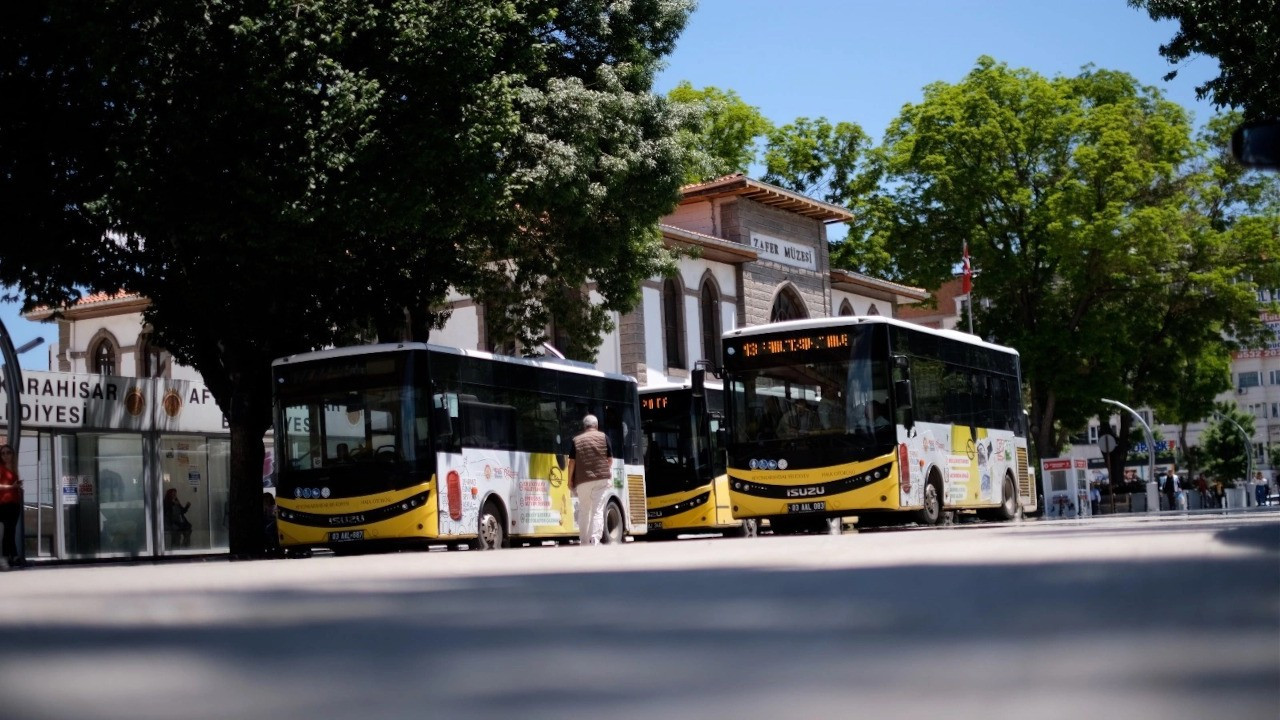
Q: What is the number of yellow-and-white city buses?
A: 3